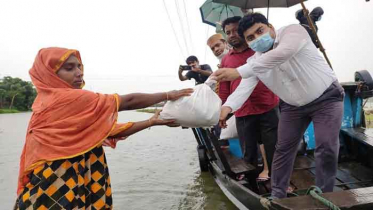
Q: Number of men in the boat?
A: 4